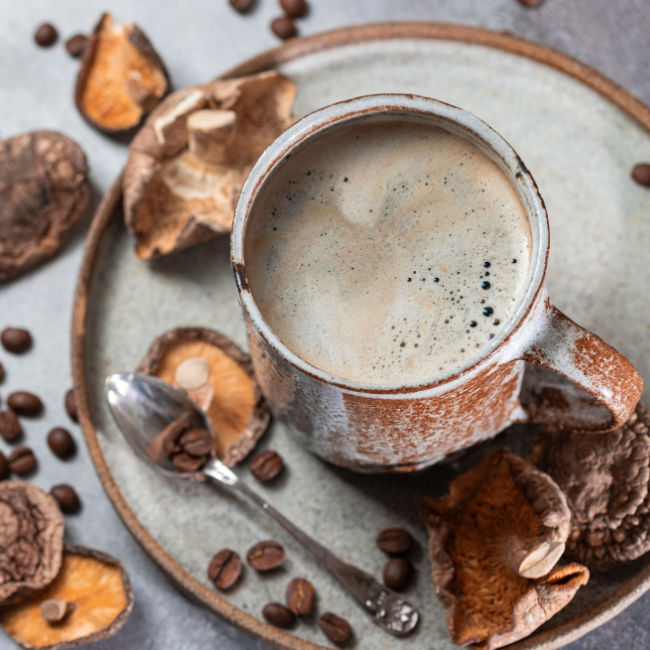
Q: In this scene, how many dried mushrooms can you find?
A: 8